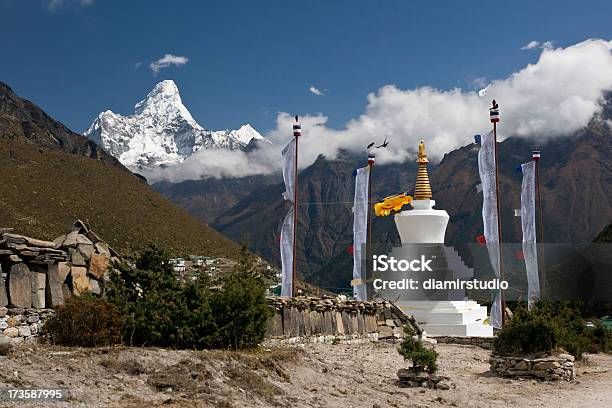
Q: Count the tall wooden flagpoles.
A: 4